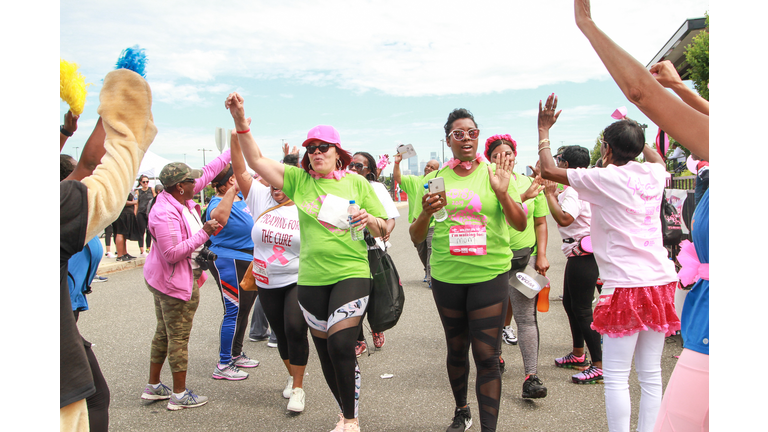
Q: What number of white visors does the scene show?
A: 0